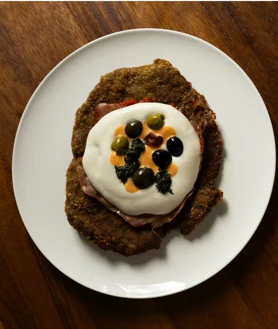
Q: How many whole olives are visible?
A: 6